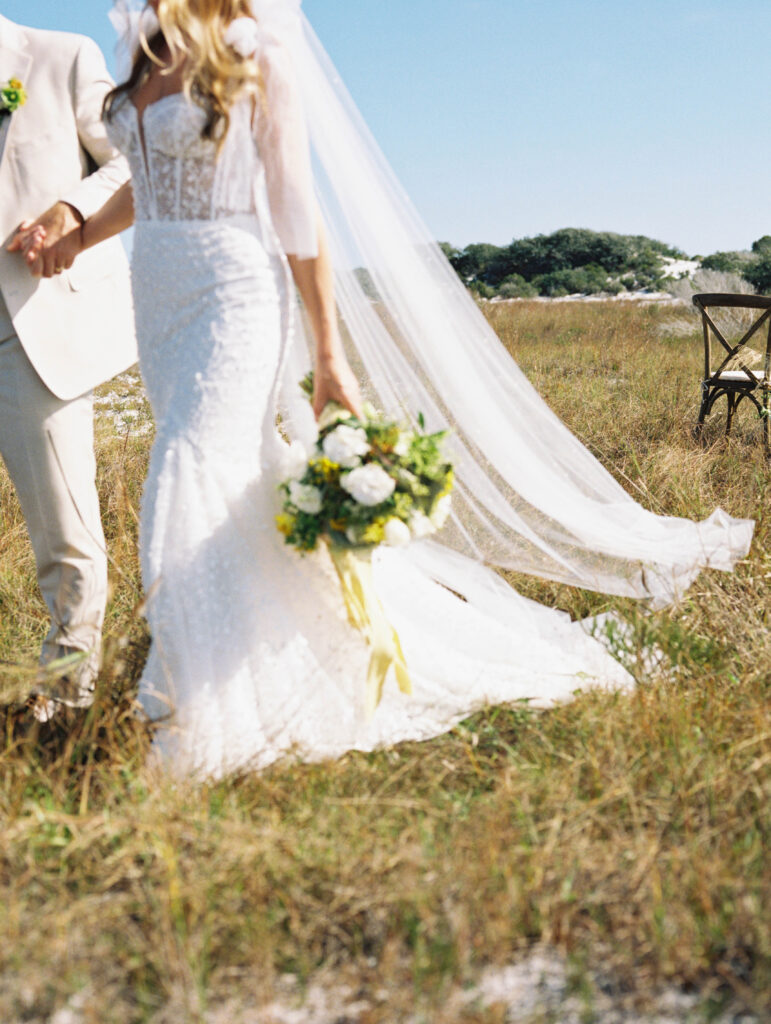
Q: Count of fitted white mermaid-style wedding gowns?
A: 1